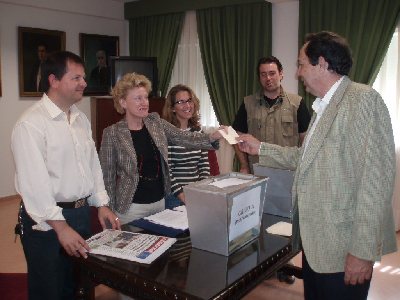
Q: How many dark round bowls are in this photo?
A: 0